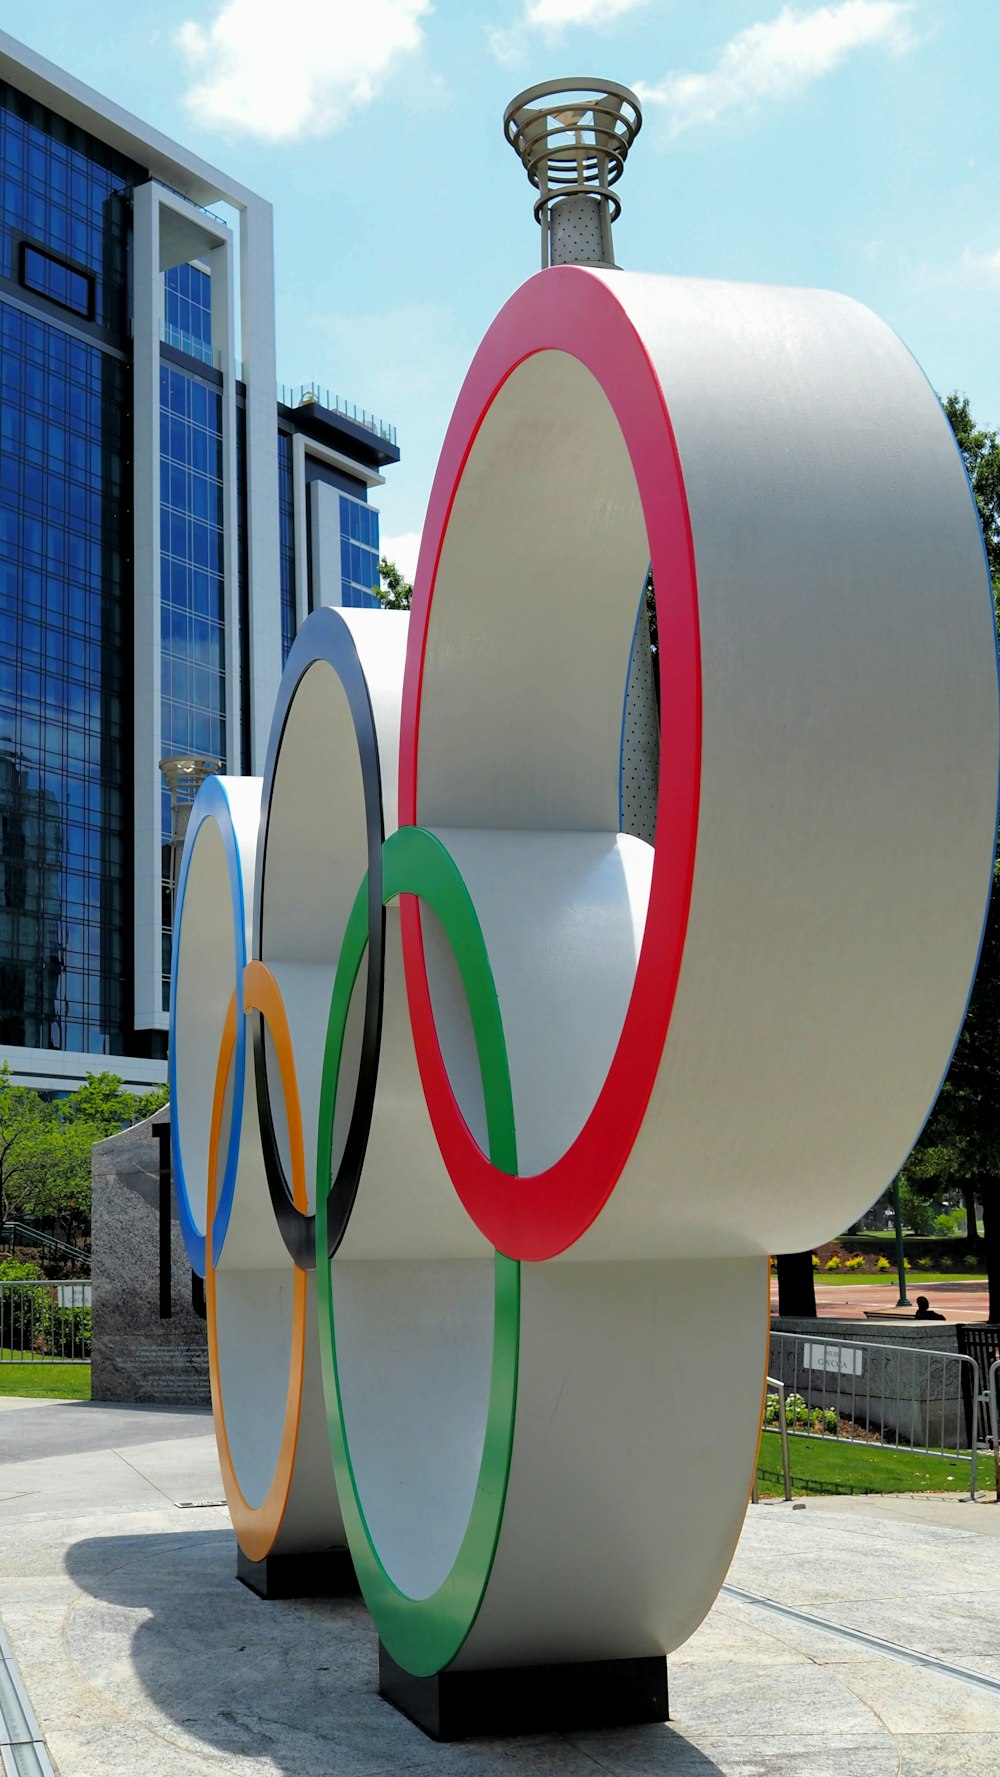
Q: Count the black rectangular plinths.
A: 2